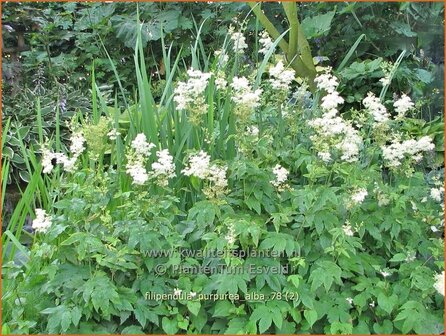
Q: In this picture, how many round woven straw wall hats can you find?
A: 0